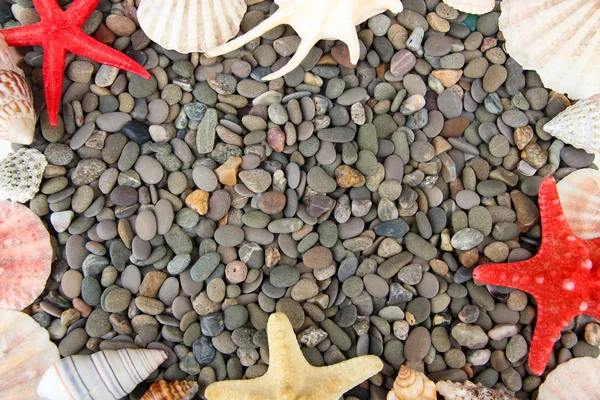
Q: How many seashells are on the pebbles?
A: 15